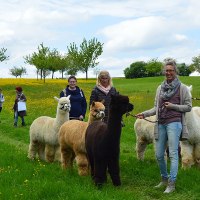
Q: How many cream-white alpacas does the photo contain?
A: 3